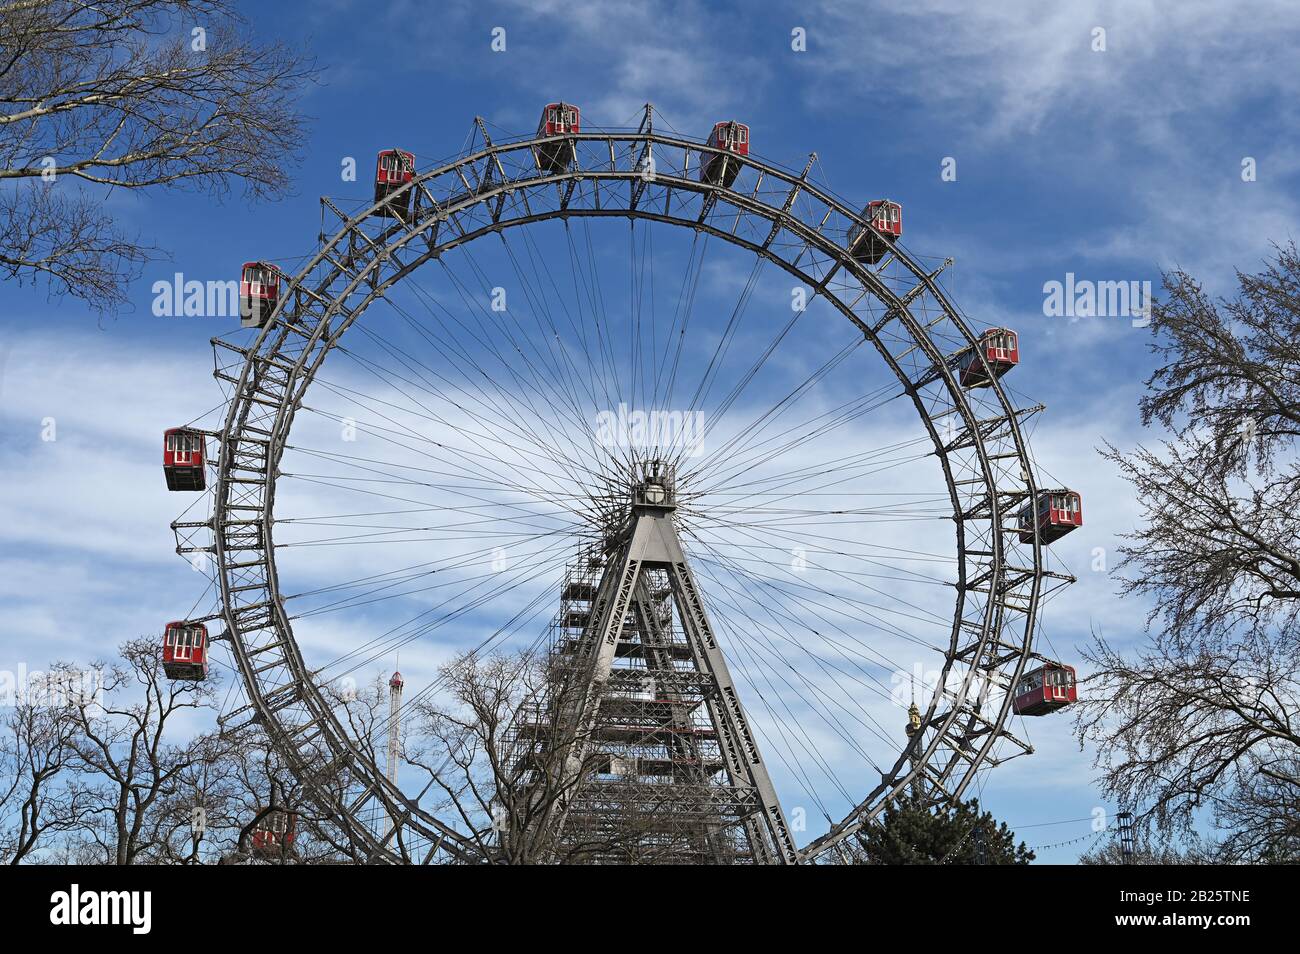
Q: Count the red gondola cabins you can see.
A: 11